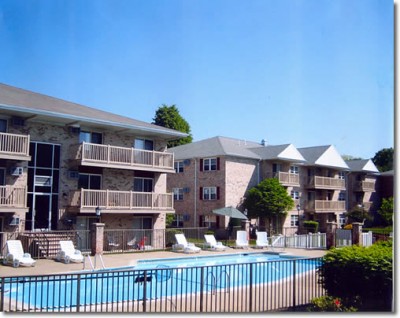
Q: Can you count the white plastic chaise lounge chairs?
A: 6